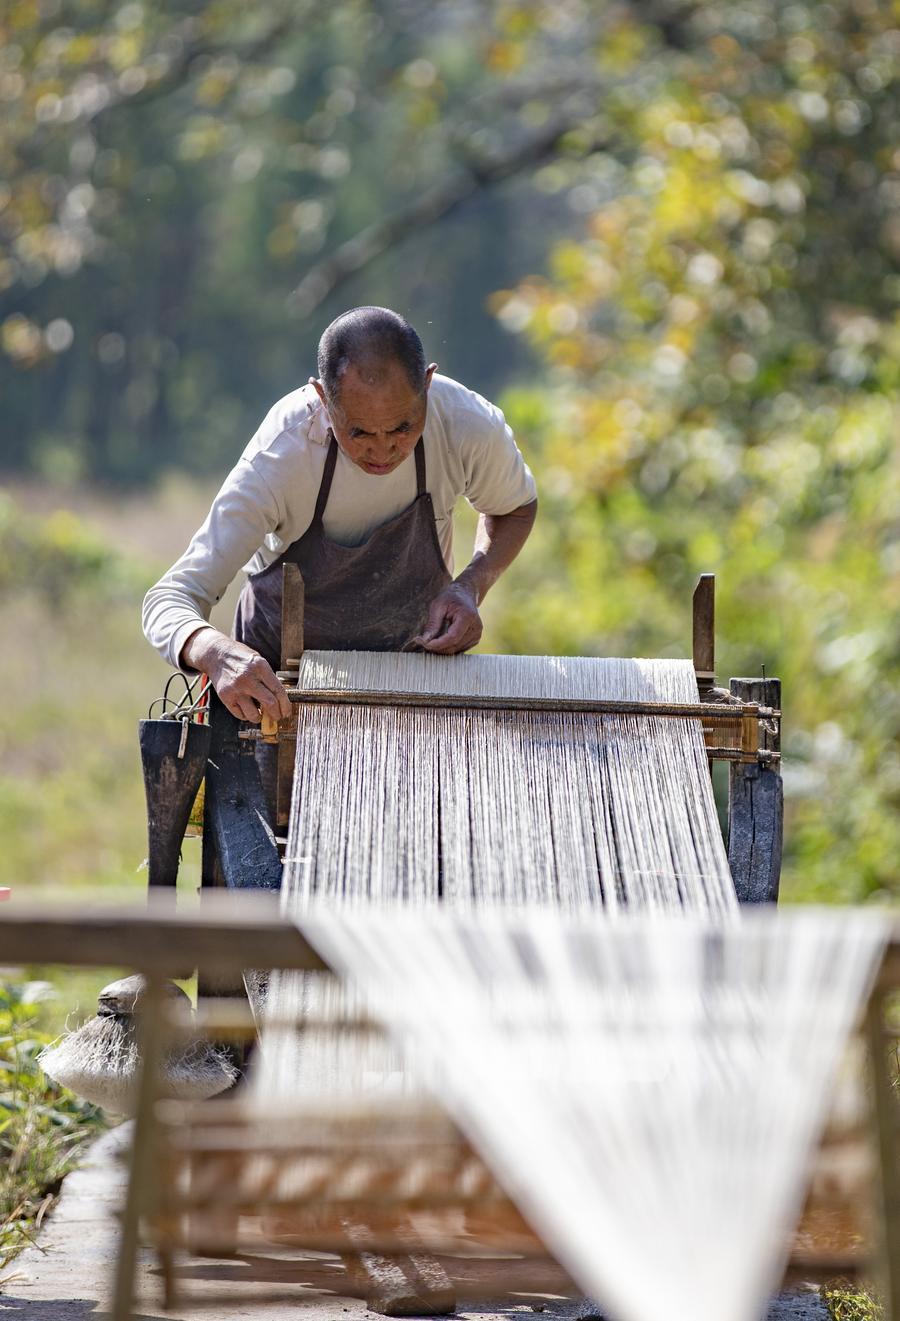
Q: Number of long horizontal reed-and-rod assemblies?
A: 1